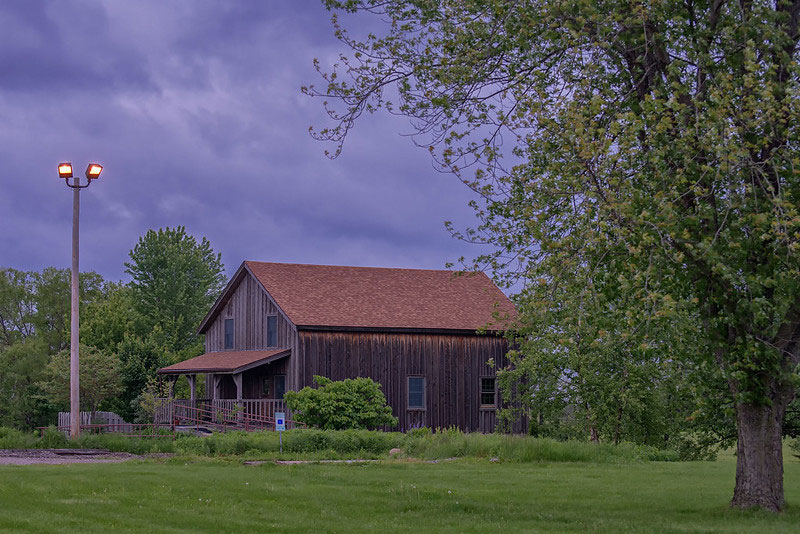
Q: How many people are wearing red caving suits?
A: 0